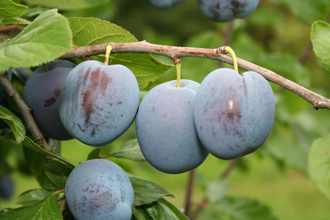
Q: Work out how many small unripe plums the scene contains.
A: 0